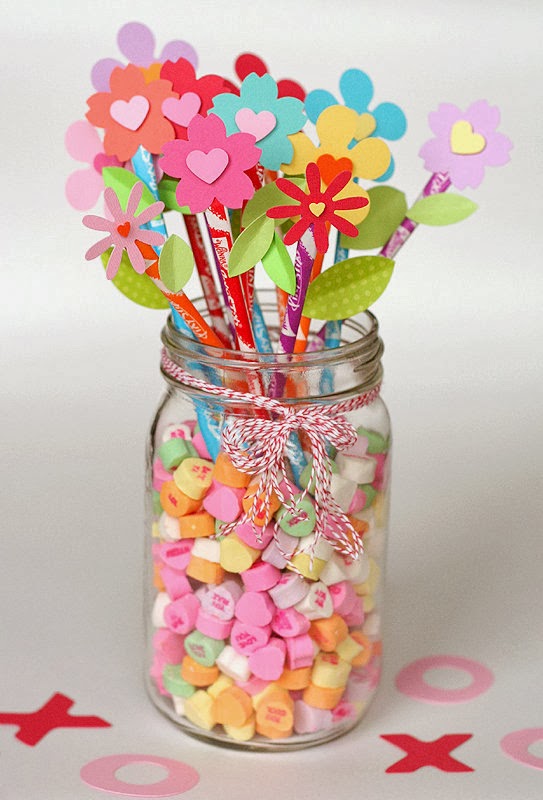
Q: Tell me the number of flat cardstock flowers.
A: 12